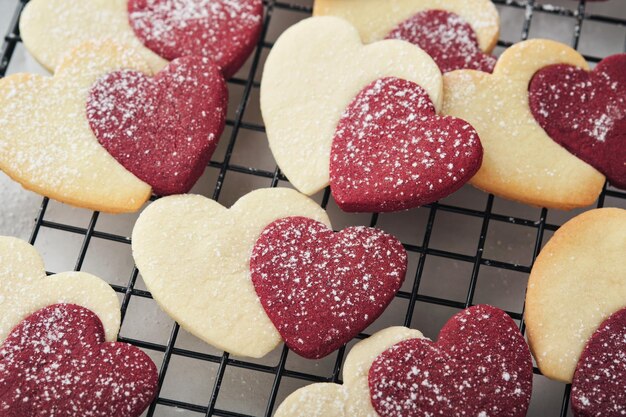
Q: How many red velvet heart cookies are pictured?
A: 9